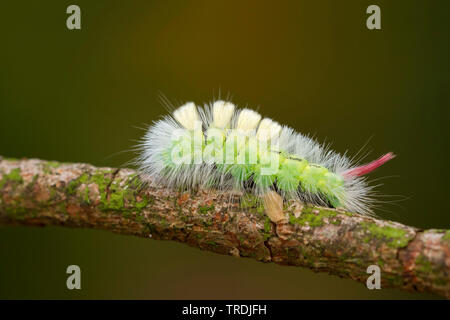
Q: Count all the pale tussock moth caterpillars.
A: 1